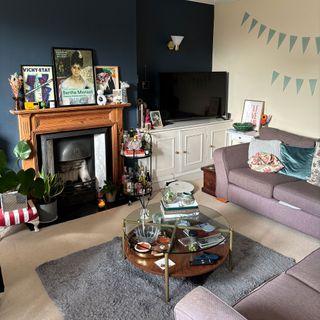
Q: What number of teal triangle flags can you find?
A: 12